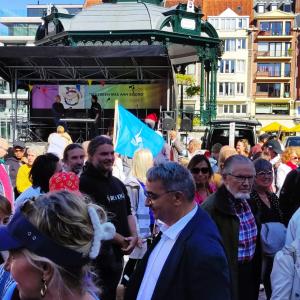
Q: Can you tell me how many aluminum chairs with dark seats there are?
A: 0